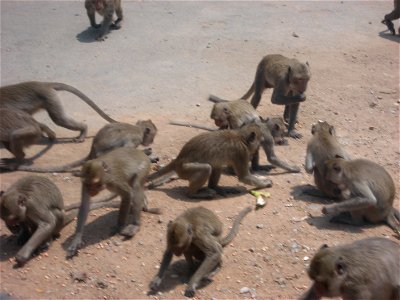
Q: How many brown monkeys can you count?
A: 15